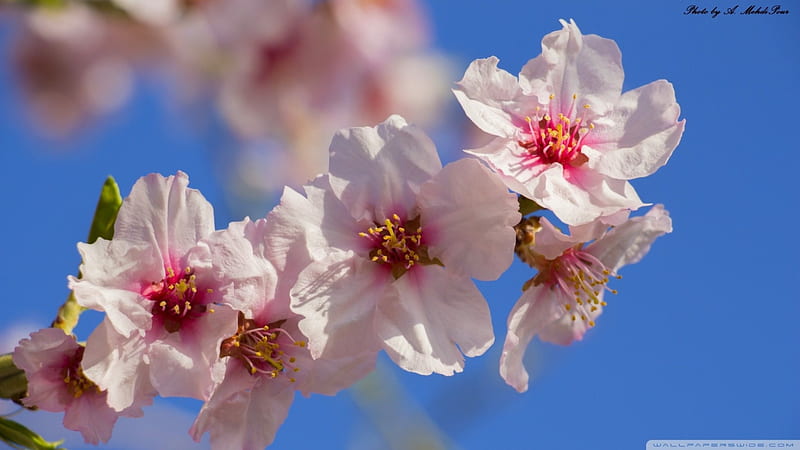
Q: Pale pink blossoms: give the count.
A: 6